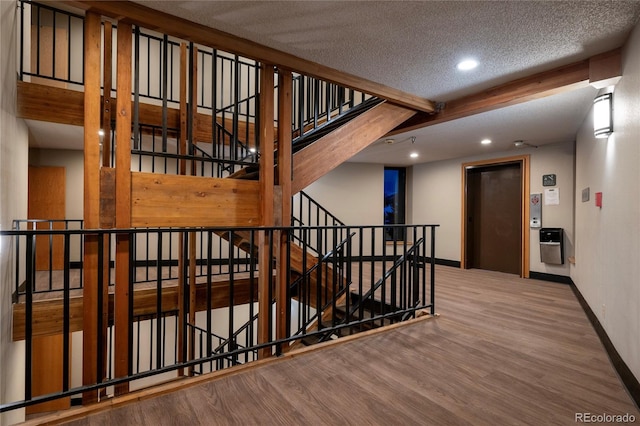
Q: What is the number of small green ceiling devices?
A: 0